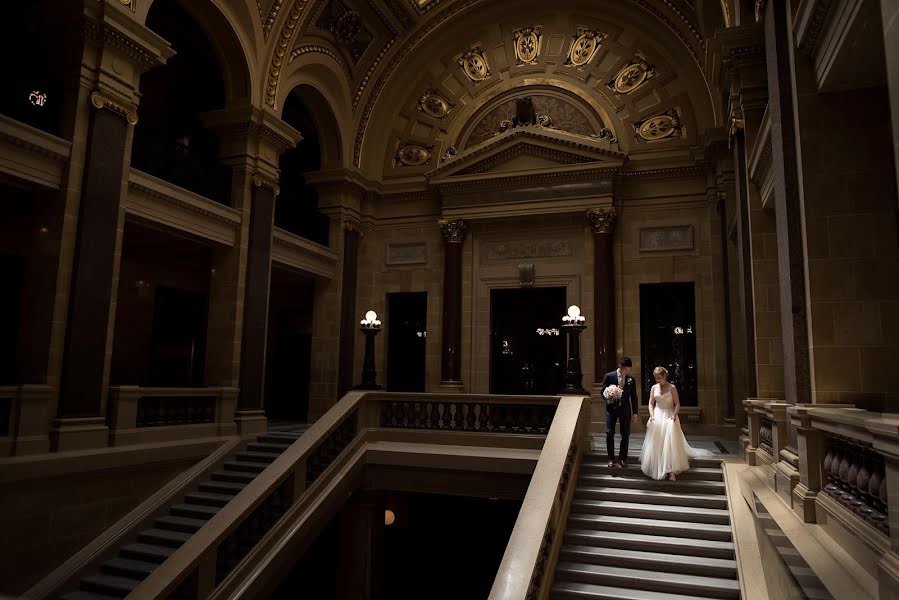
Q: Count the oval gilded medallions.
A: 7